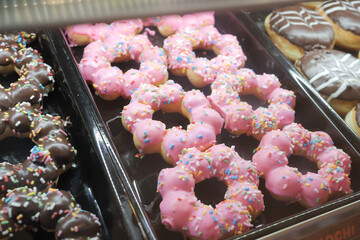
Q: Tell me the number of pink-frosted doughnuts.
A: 8